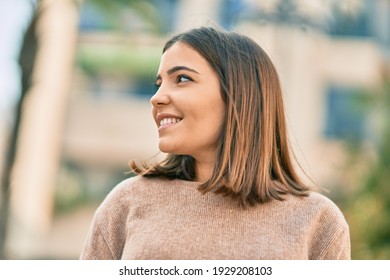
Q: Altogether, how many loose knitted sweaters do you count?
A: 1